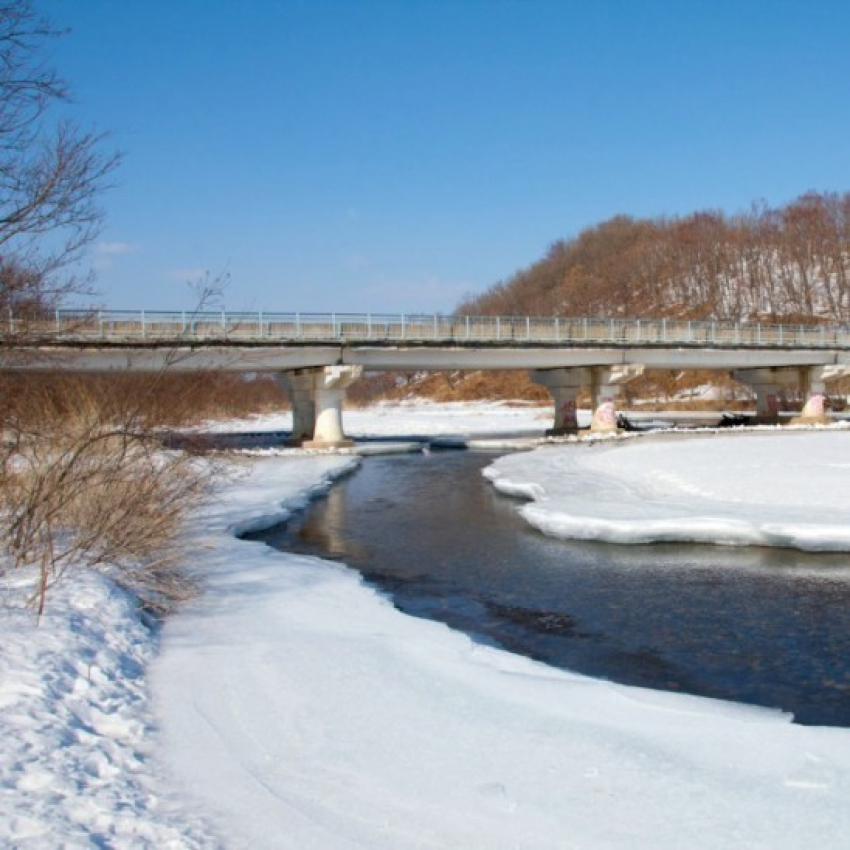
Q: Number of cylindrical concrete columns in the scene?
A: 6